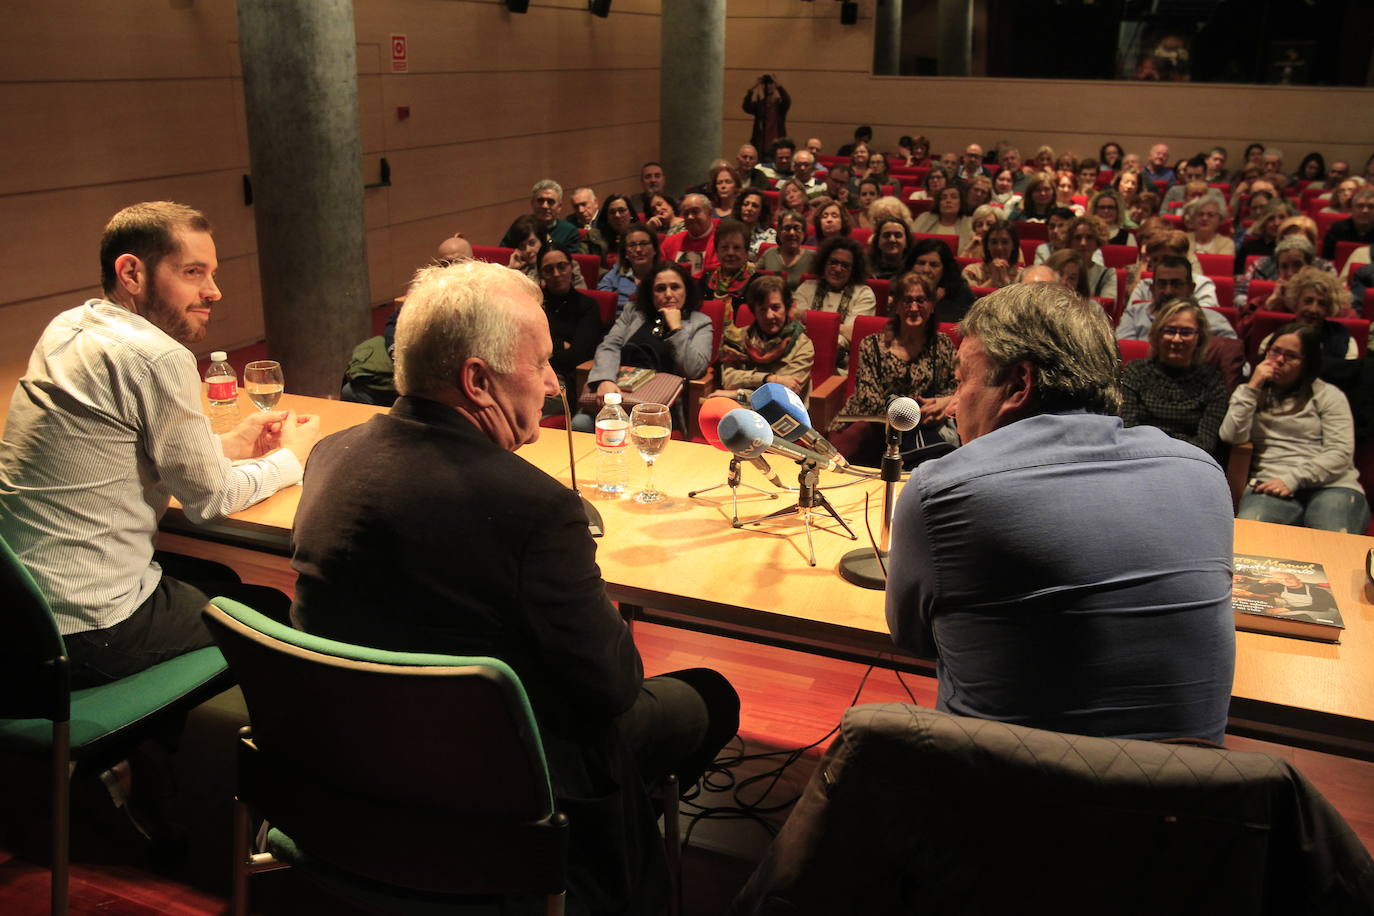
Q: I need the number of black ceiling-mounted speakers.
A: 3